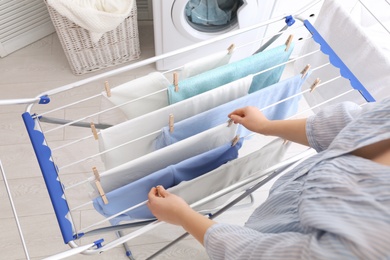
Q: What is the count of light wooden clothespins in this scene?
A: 14